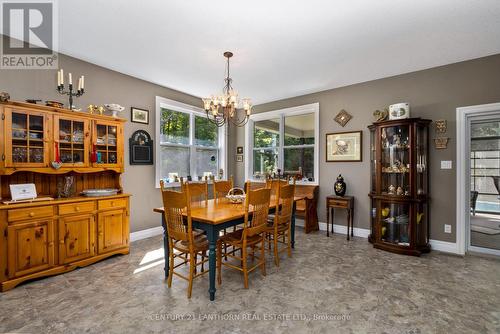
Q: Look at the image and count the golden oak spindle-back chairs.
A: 6